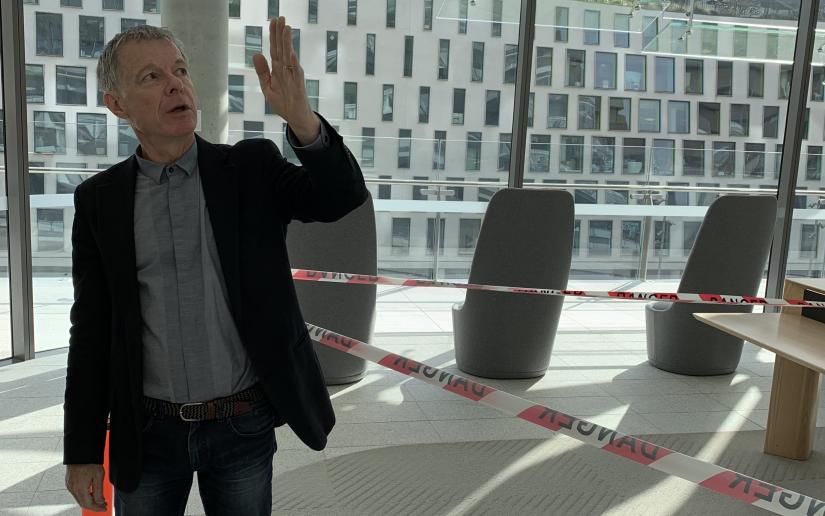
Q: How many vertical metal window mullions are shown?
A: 3